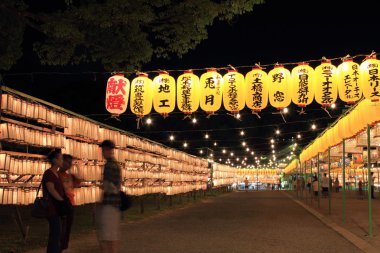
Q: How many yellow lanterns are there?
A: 11